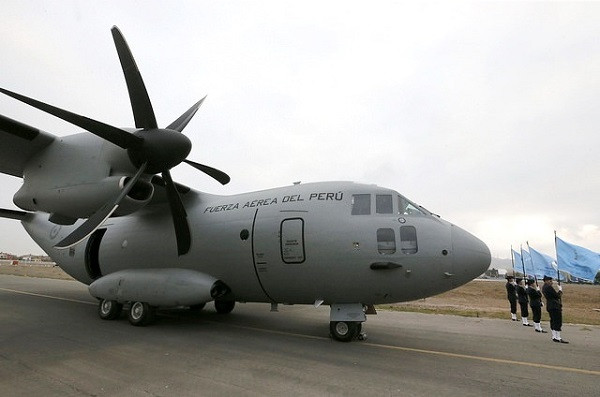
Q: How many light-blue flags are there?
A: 4